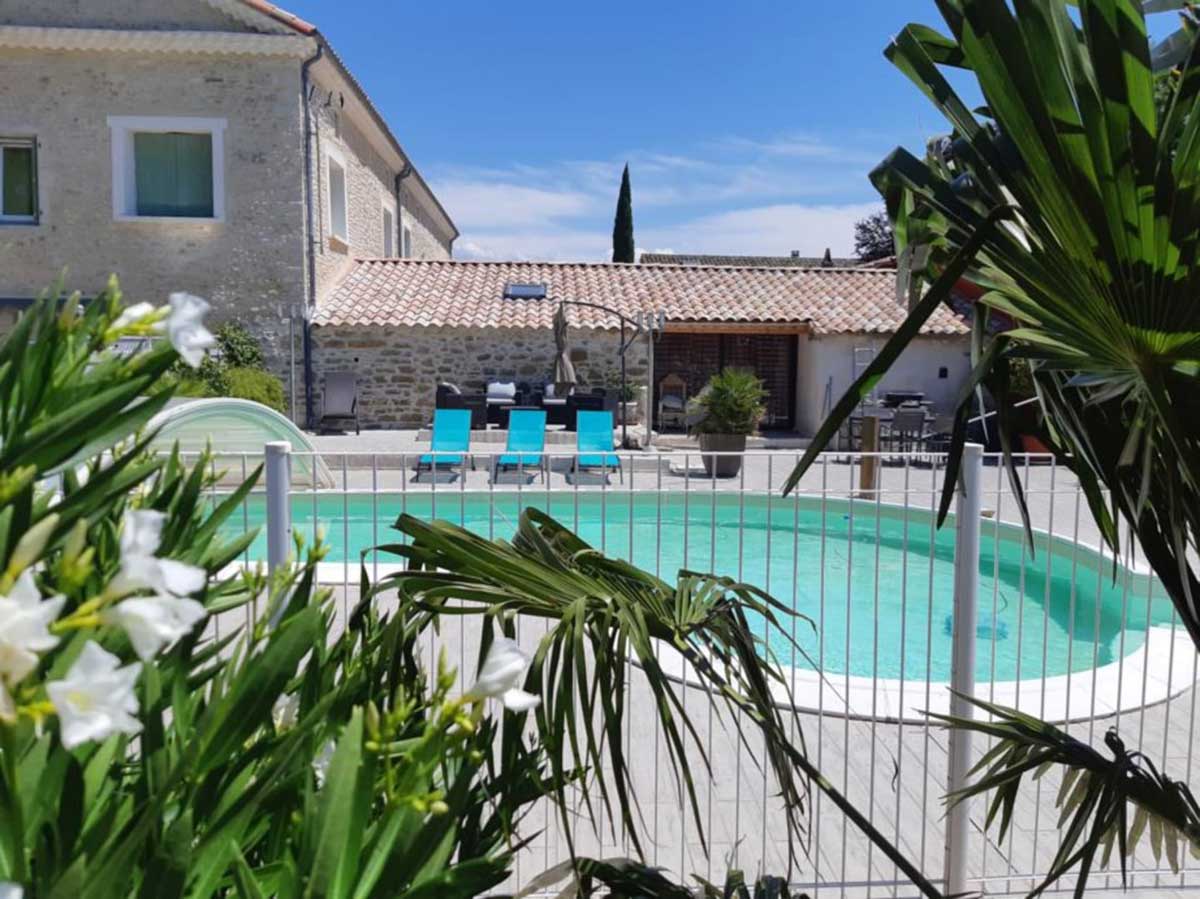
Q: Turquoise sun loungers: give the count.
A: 3